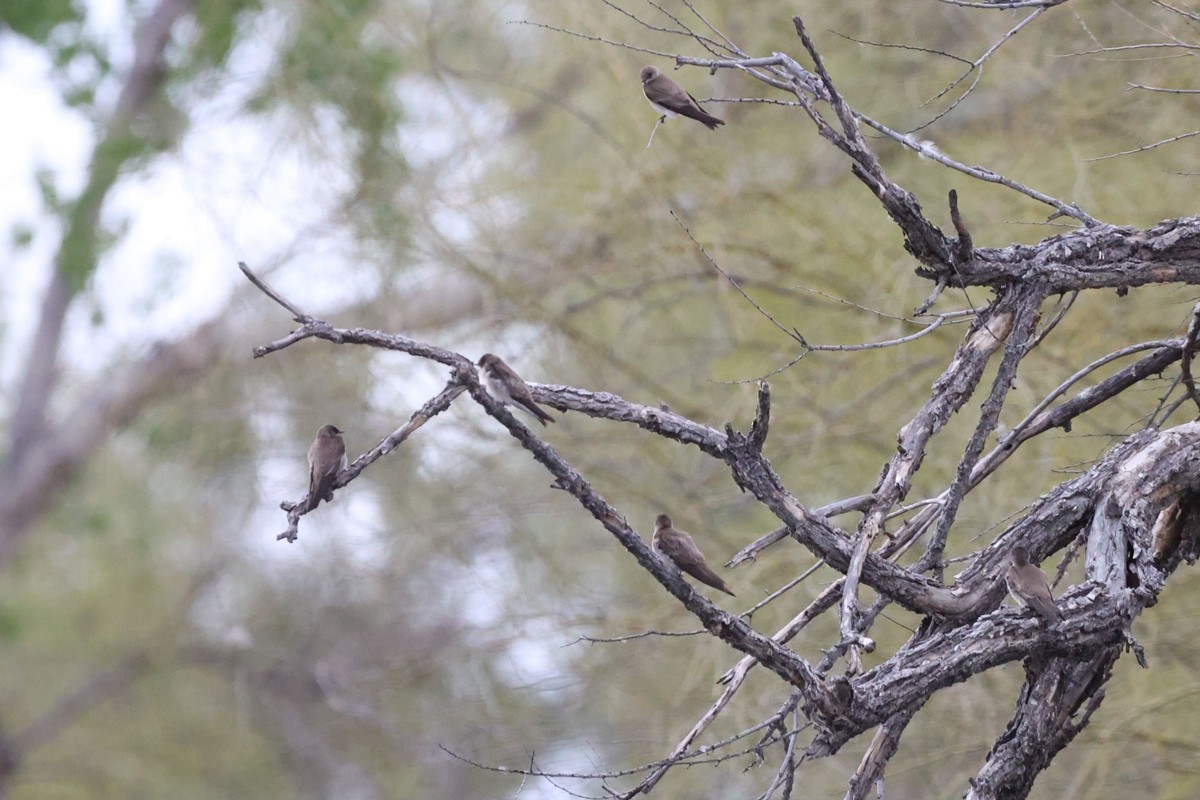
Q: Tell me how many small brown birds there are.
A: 5